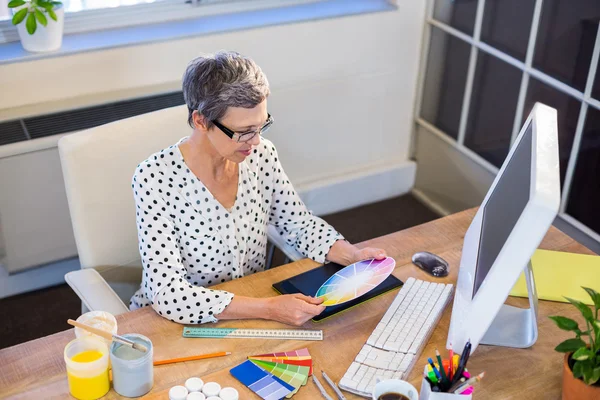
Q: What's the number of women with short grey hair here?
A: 1